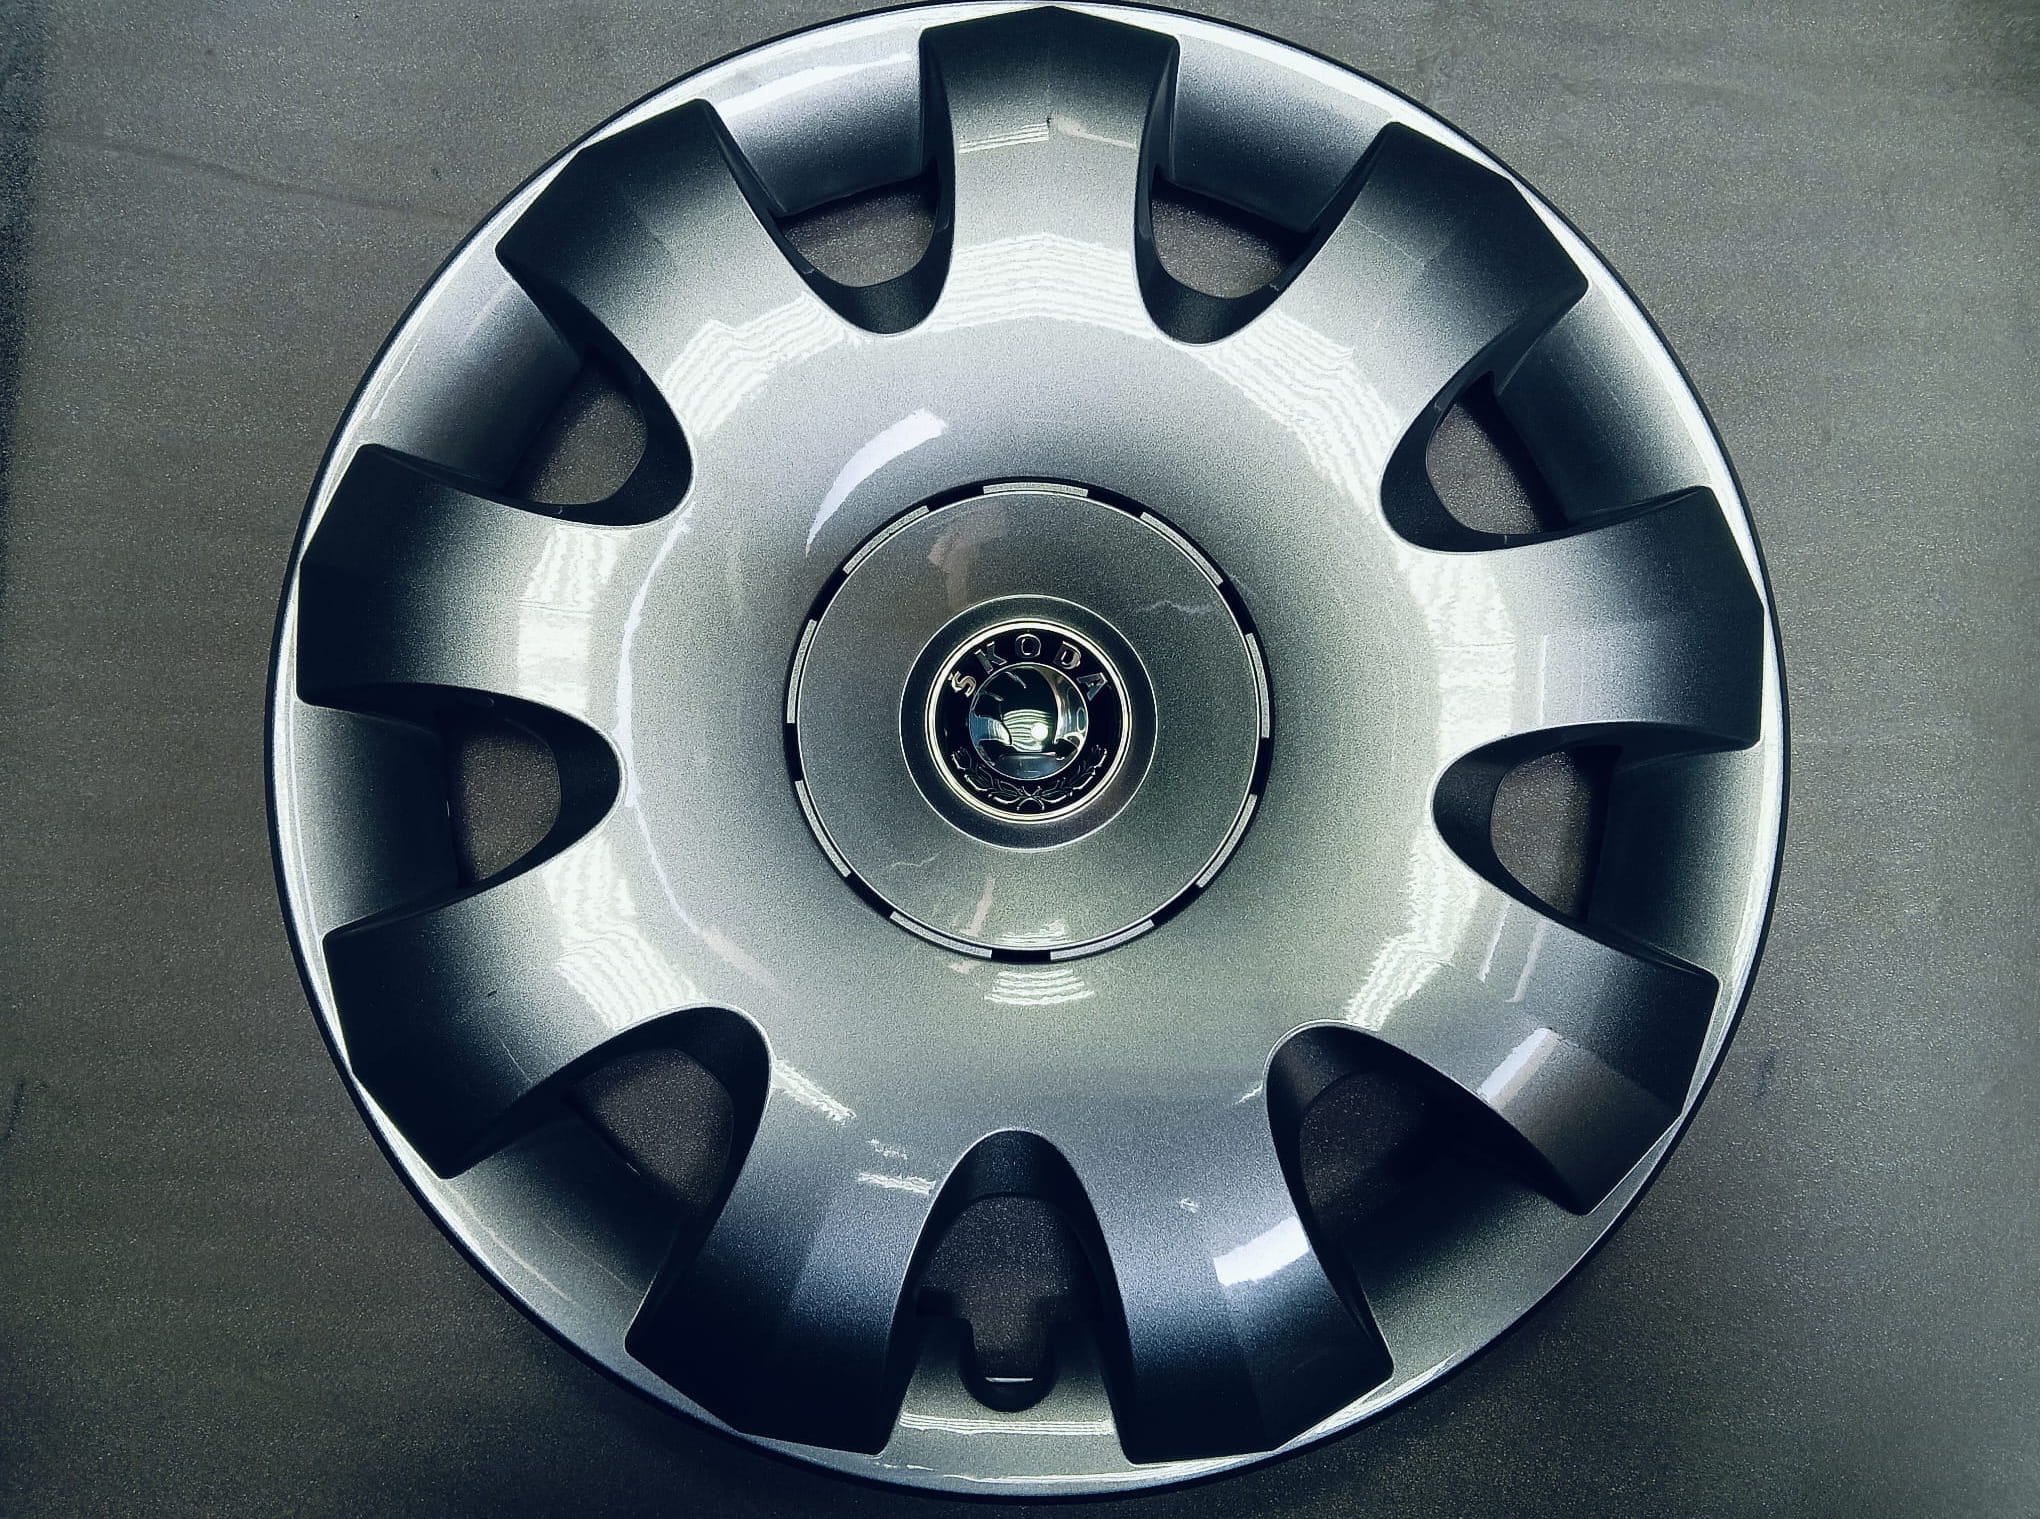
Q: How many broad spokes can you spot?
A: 9